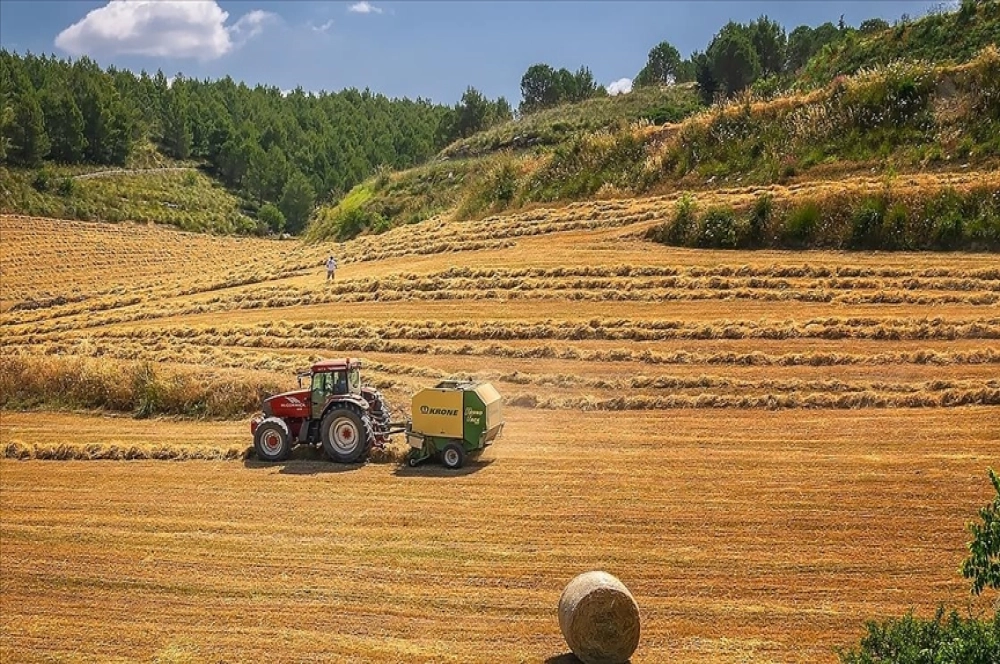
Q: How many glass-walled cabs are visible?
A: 1